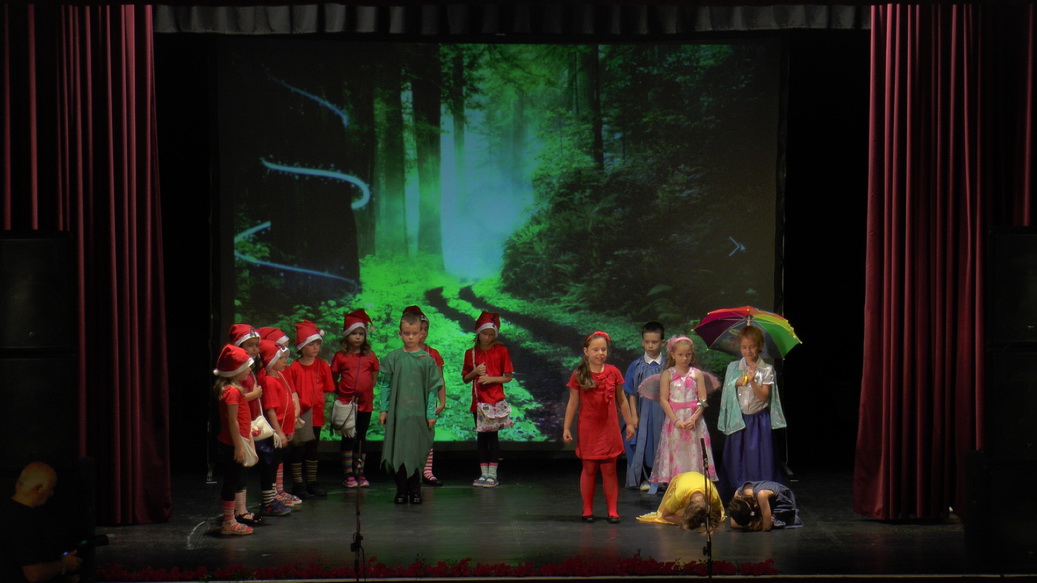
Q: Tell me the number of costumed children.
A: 15